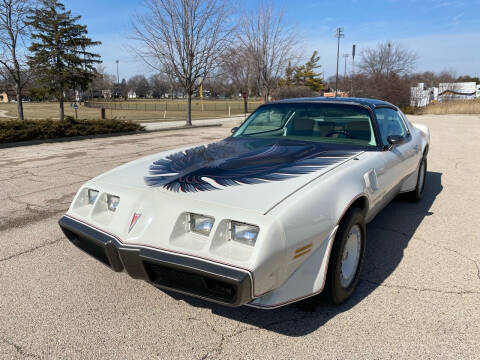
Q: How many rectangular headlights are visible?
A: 4